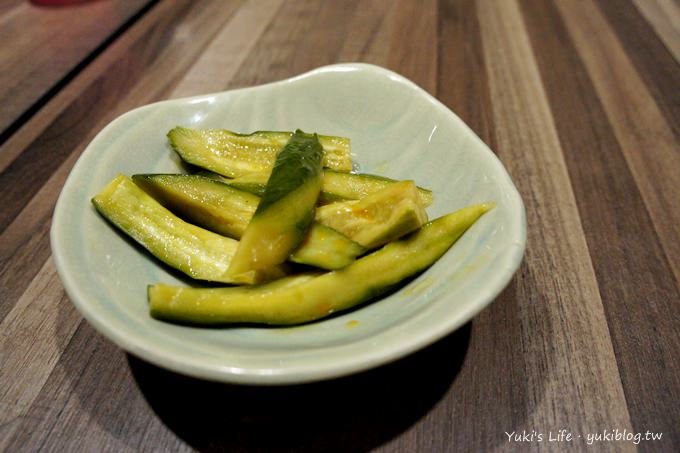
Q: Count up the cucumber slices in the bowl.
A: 7